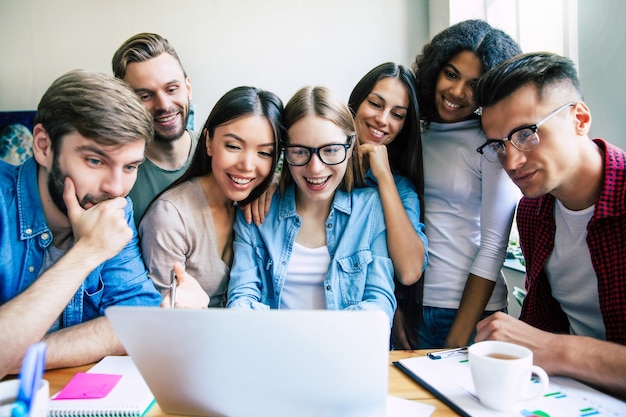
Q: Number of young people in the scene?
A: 7